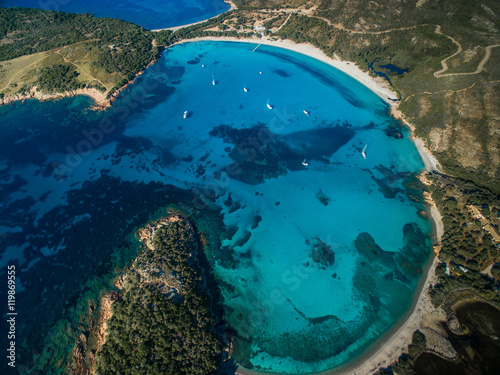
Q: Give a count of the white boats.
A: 9